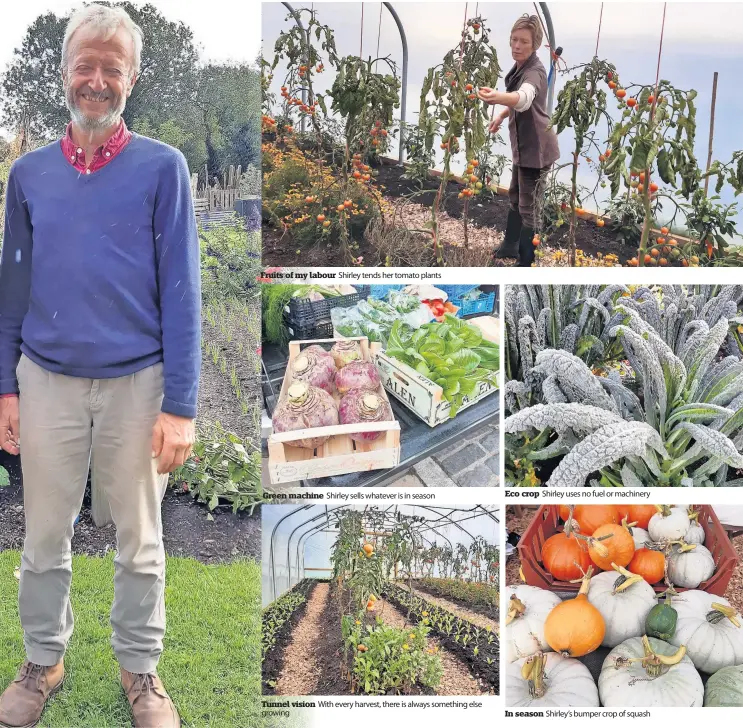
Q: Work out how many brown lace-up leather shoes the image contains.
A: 2